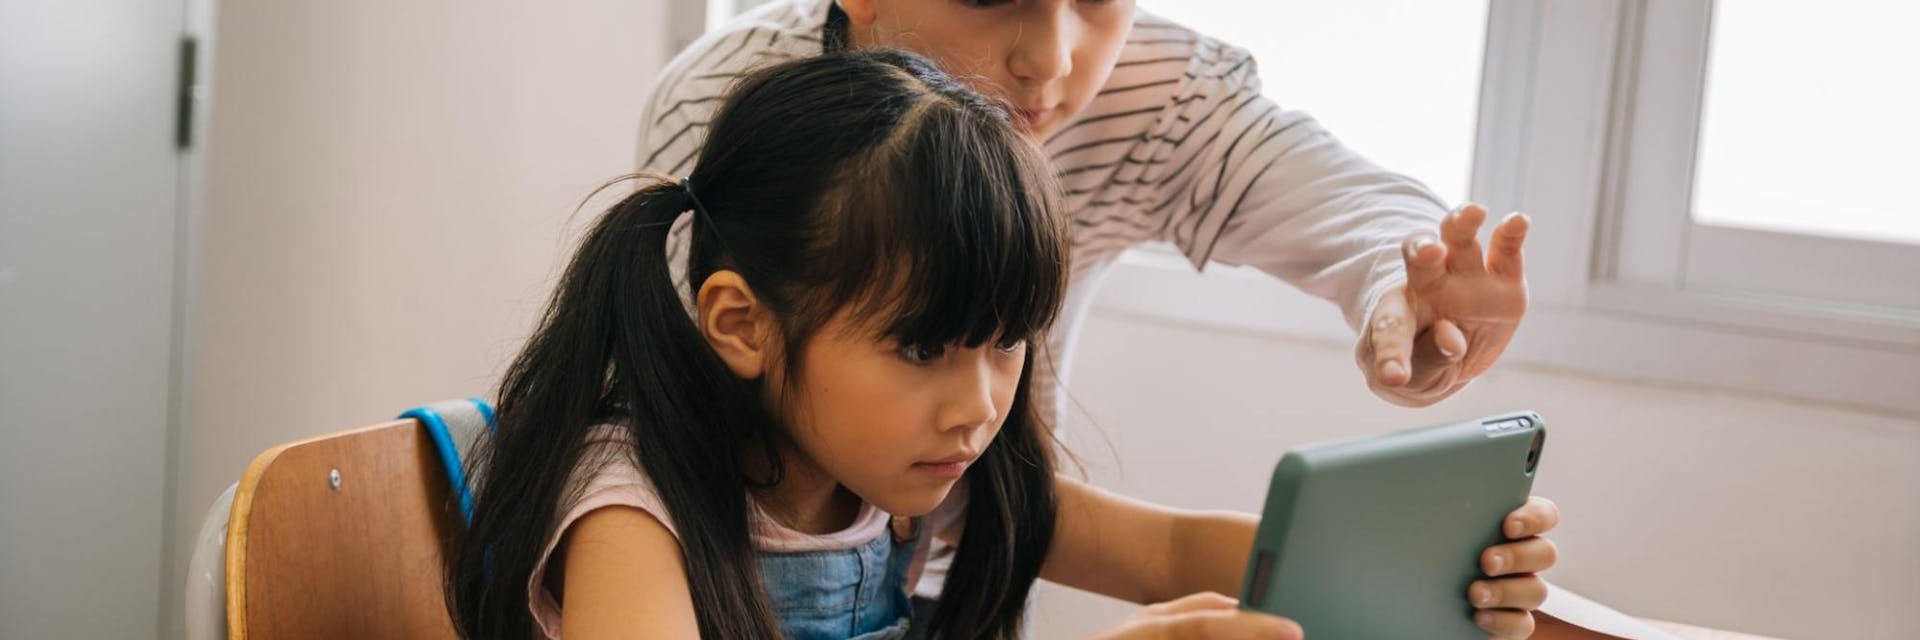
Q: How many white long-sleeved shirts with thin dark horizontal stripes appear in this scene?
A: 1